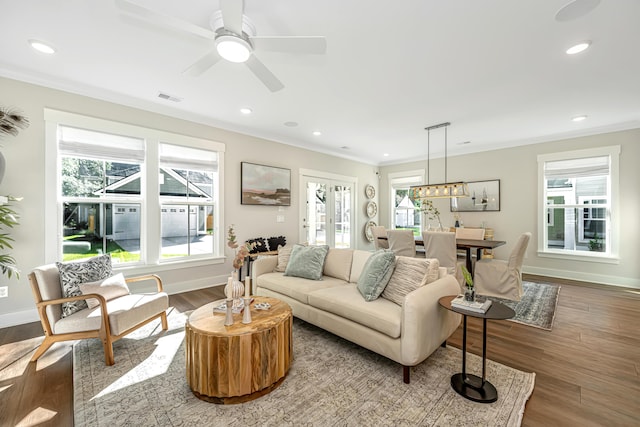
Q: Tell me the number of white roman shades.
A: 4